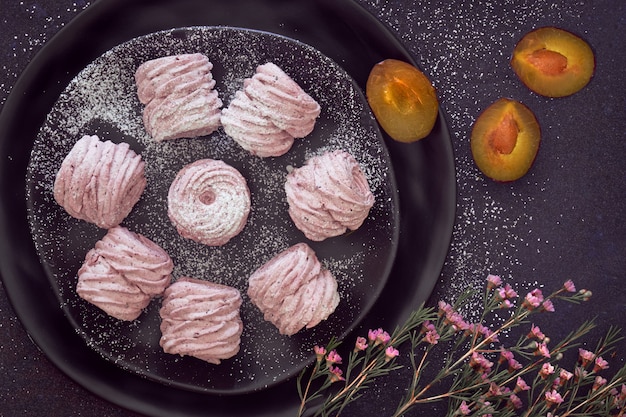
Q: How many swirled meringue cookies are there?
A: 8